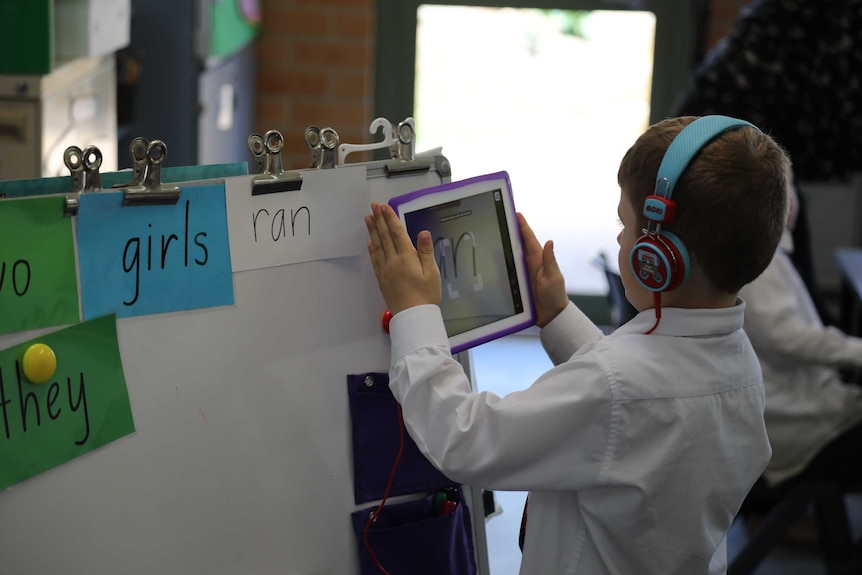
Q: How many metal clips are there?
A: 5